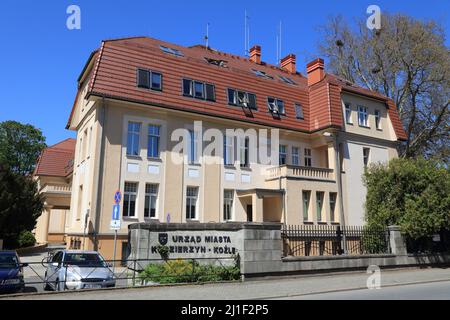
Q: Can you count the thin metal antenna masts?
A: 5